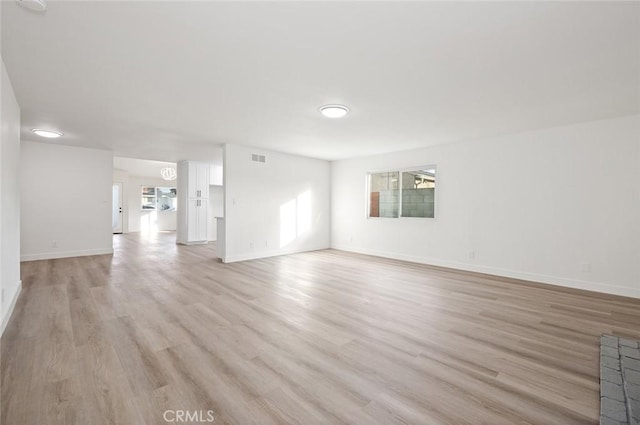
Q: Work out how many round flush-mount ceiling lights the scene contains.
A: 2